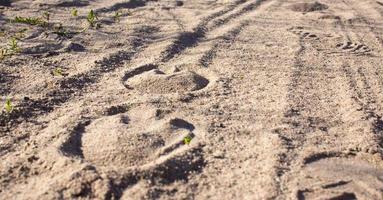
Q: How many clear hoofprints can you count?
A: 2